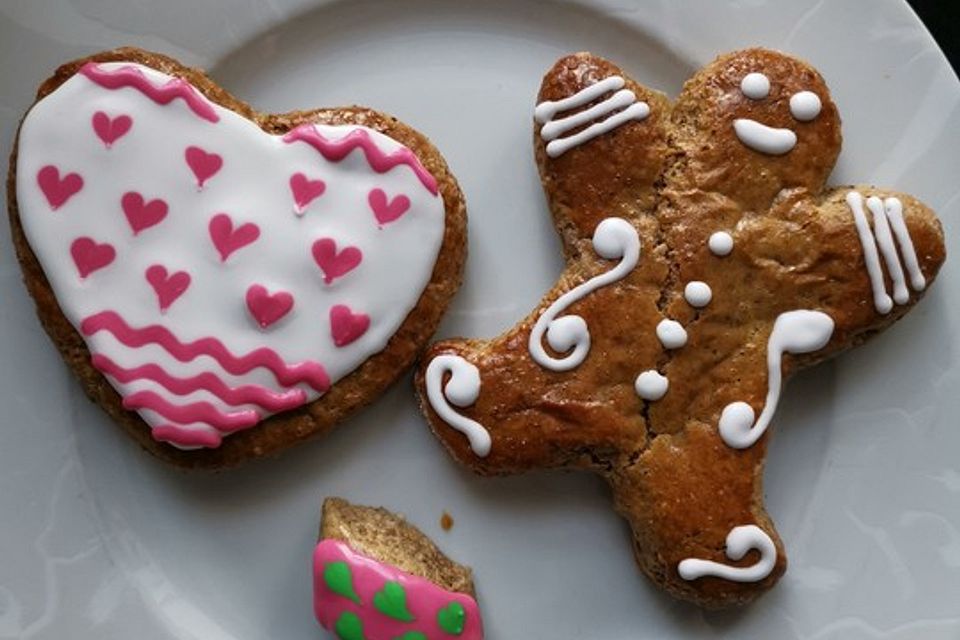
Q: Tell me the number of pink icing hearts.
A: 12